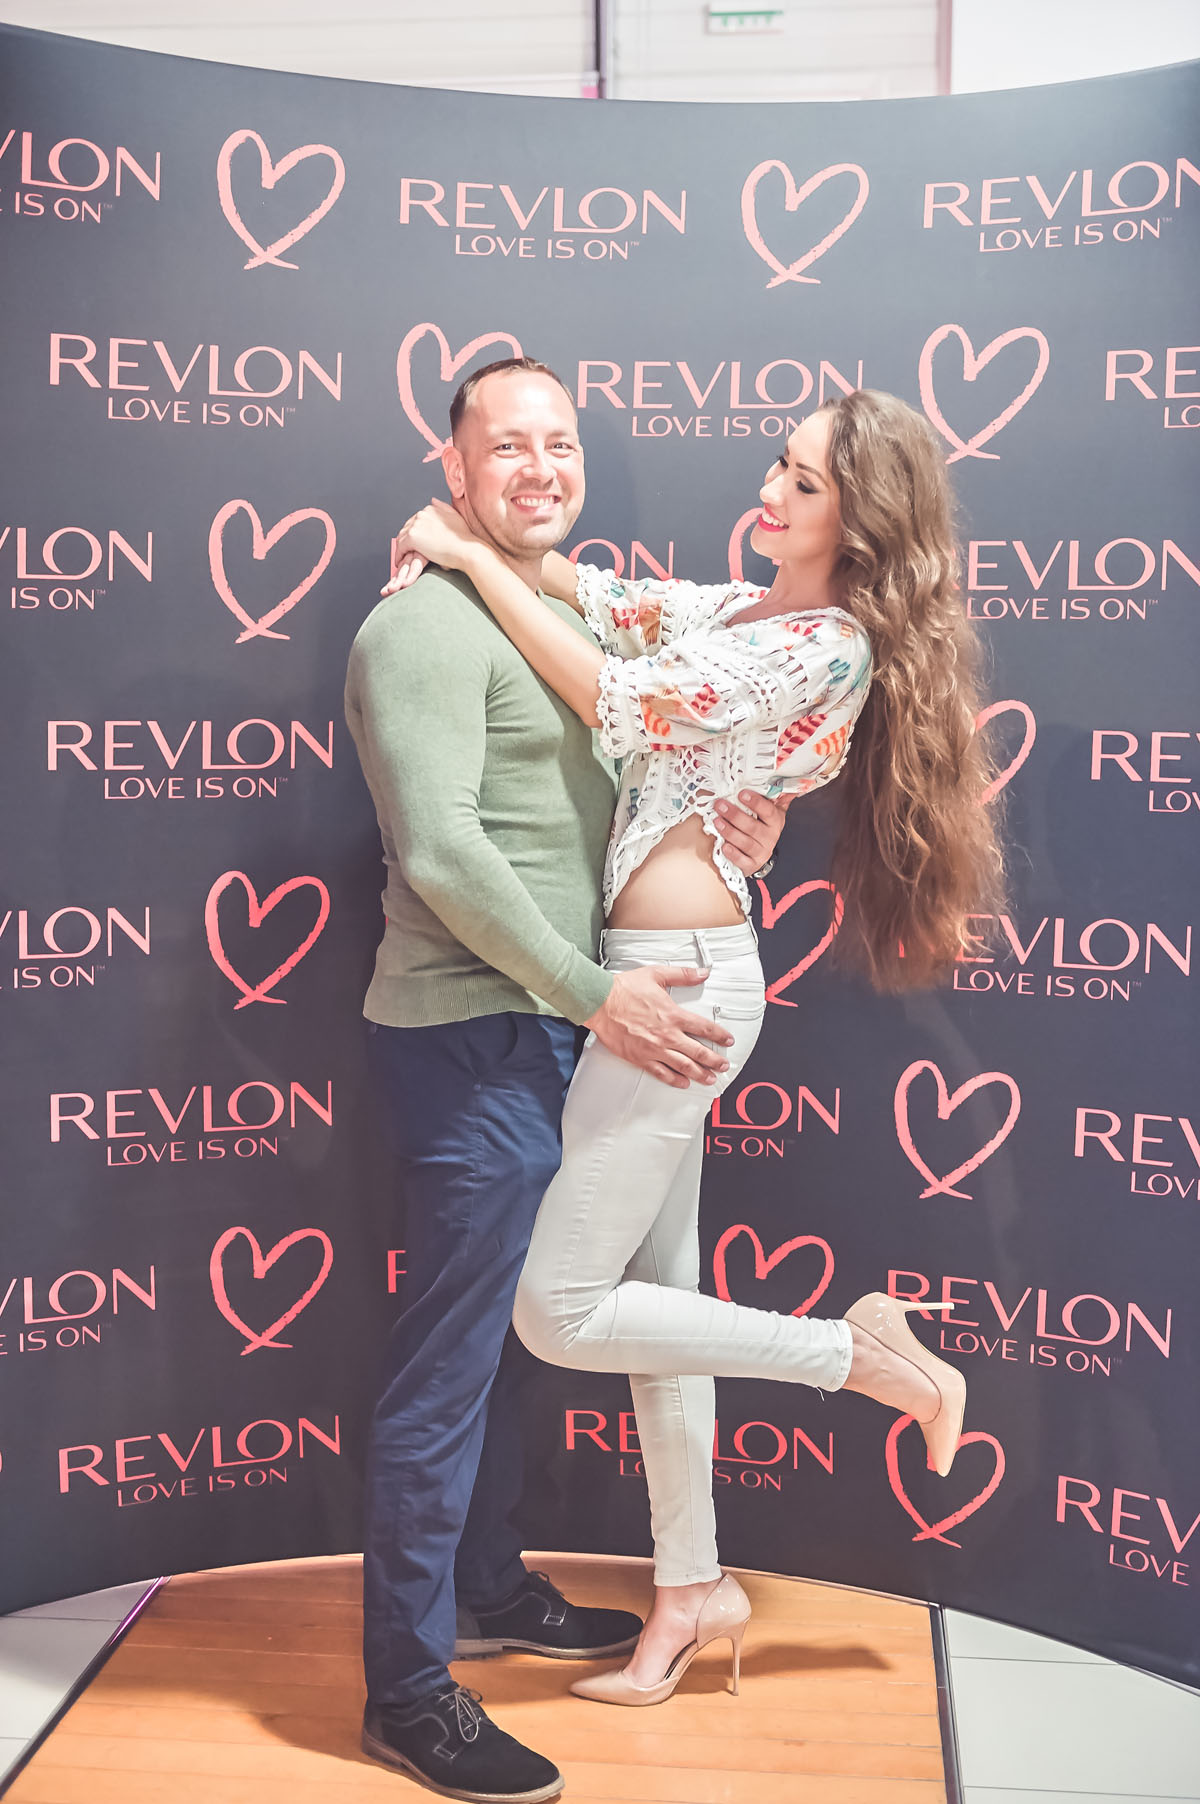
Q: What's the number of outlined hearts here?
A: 13